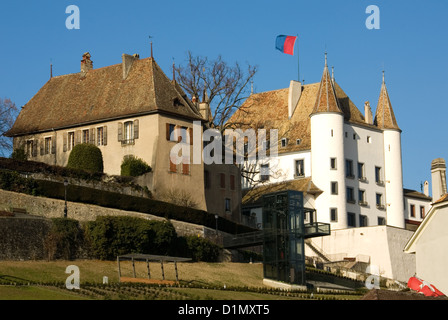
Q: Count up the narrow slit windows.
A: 2